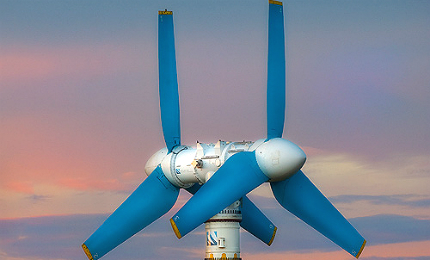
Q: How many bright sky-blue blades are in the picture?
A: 6